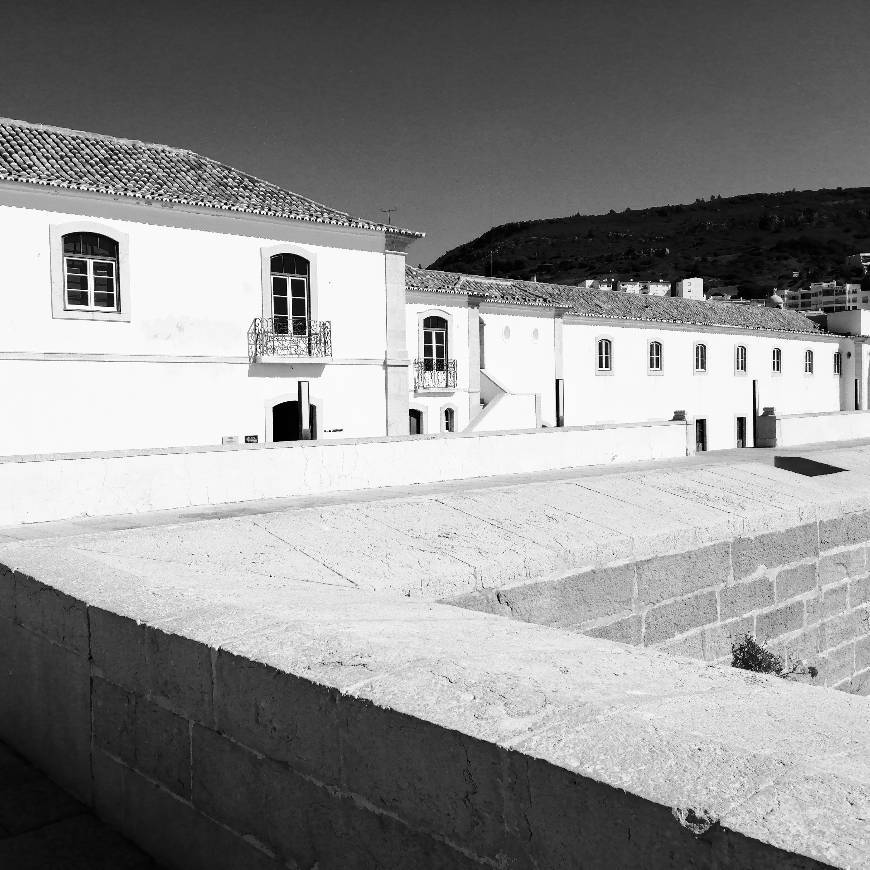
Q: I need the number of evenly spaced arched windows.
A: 7